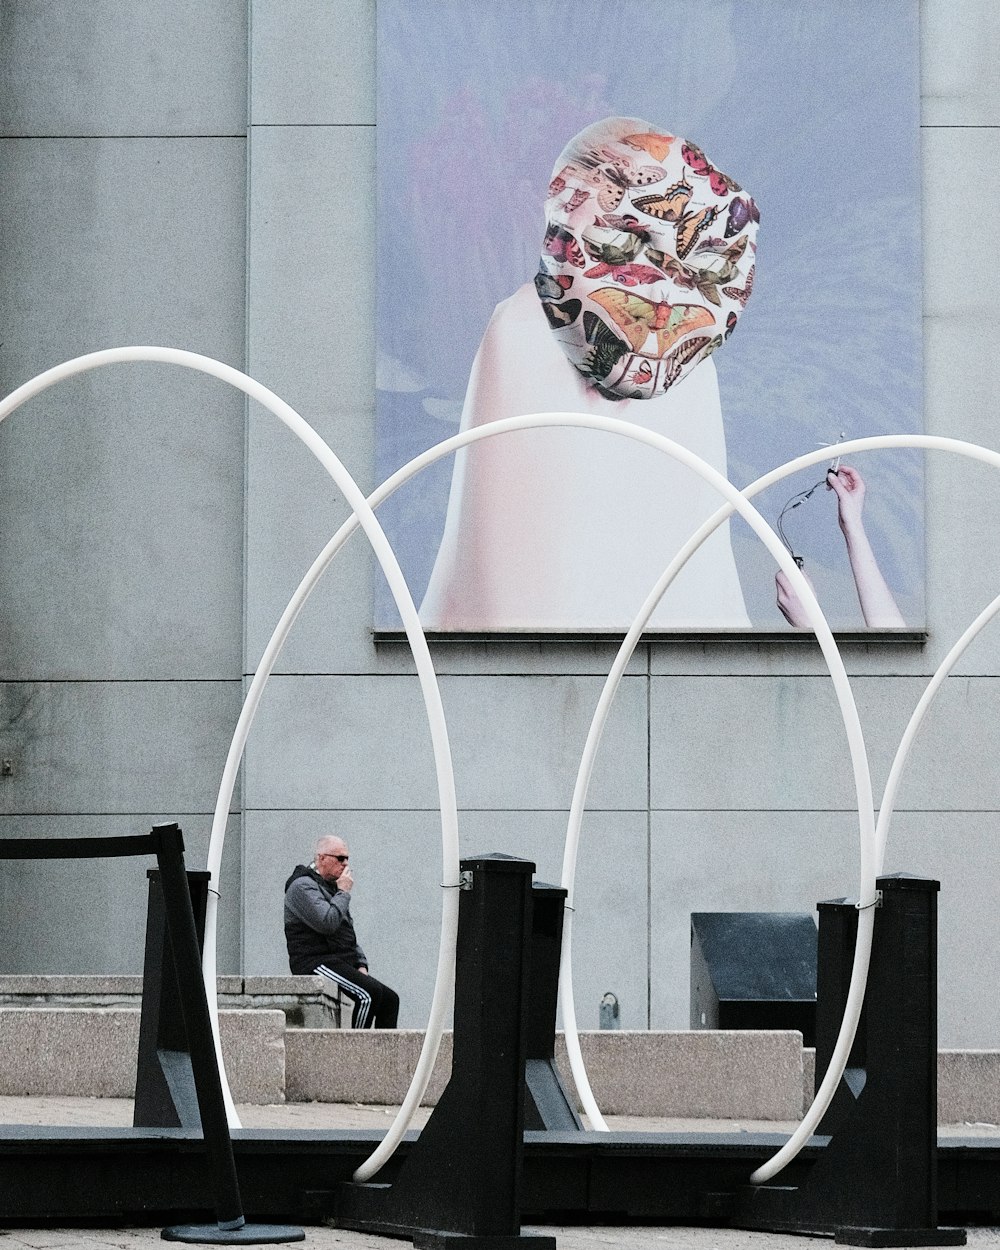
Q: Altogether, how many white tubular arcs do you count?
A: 4